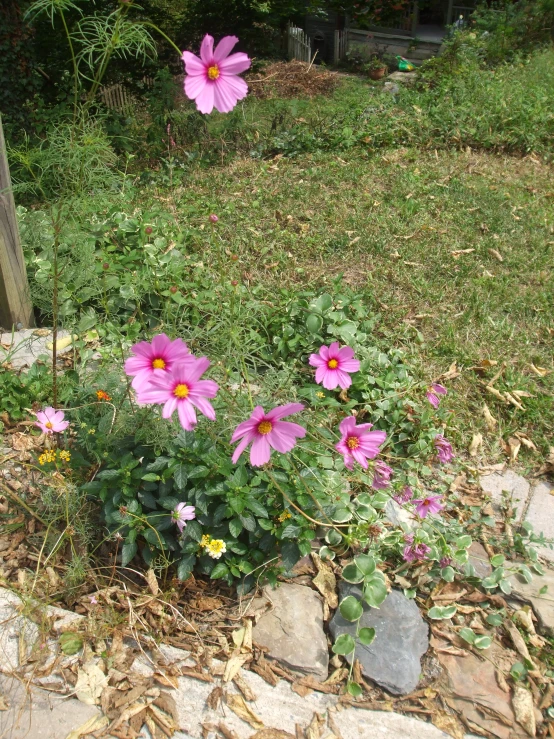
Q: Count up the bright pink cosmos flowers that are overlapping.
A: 2